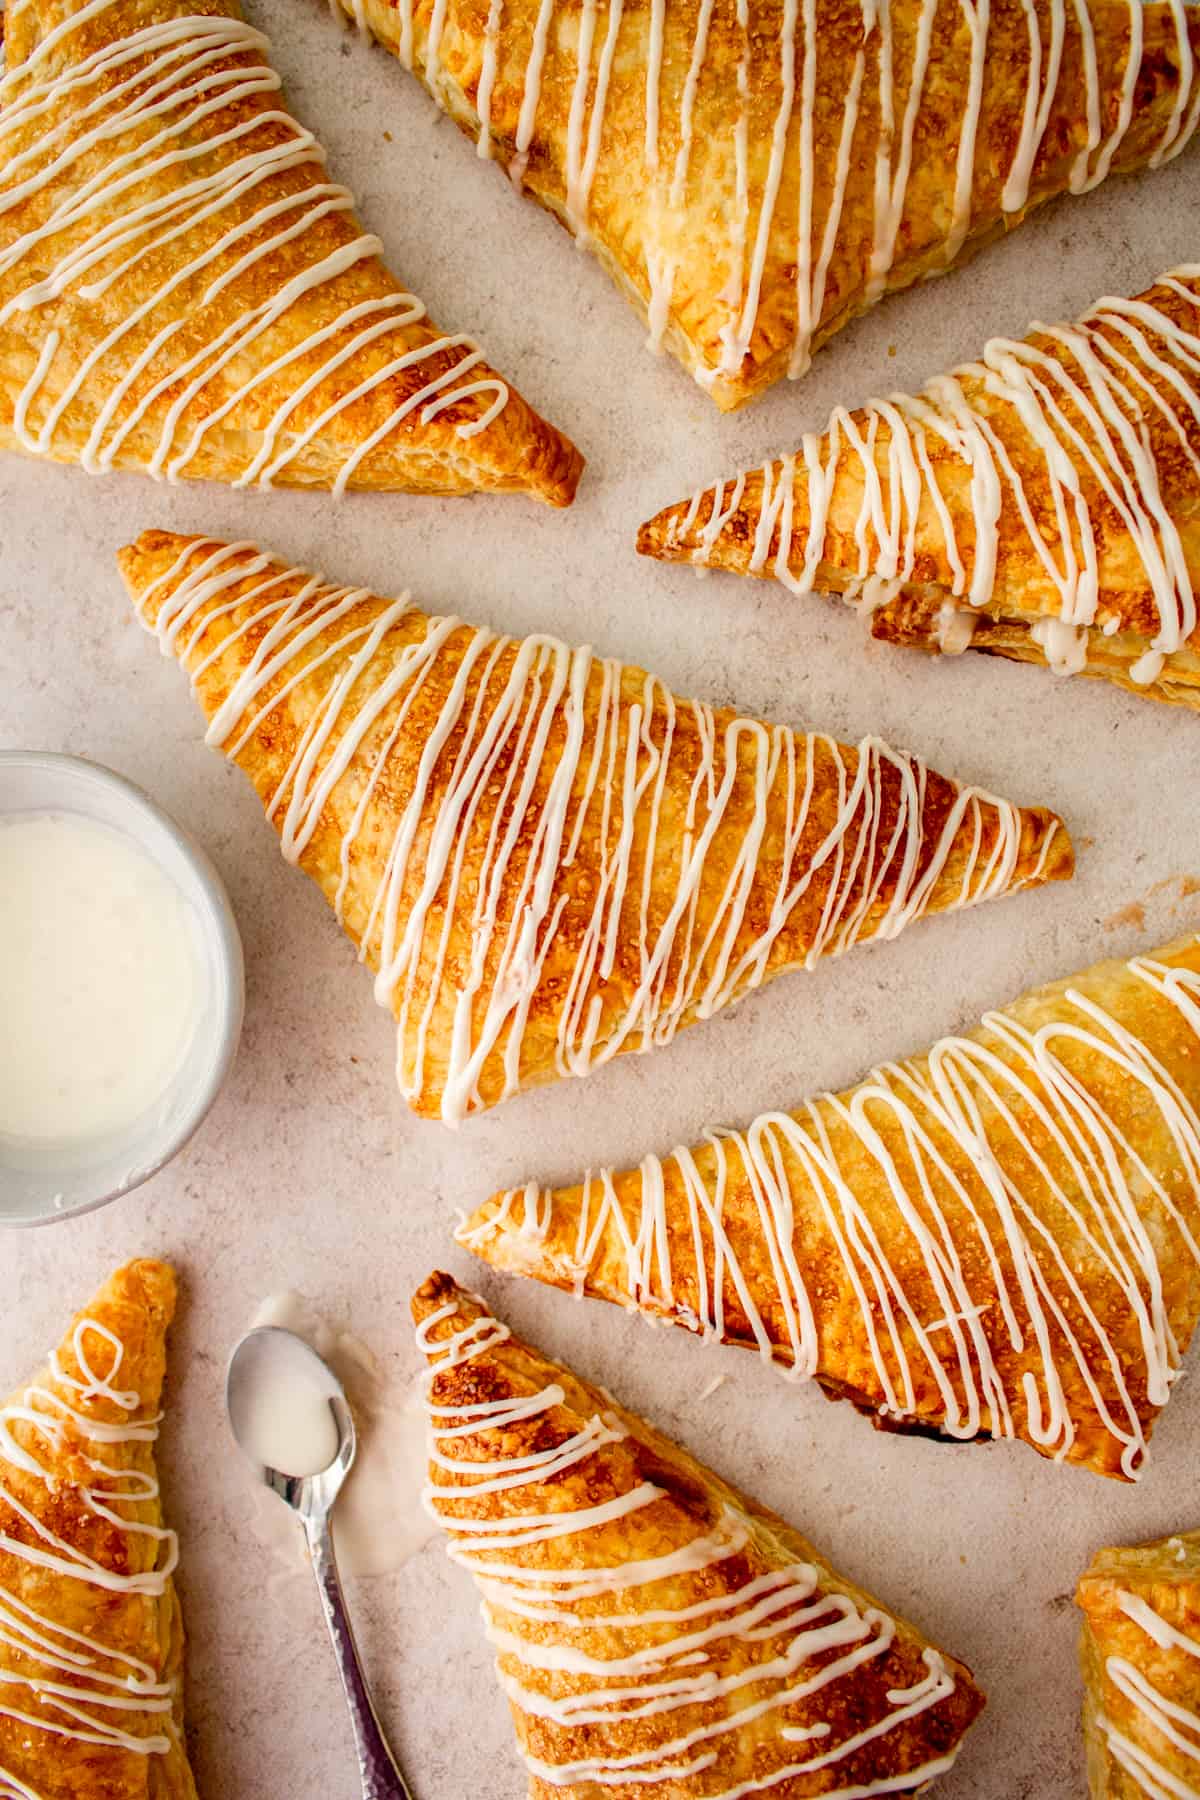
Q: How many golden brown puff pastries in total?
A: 8